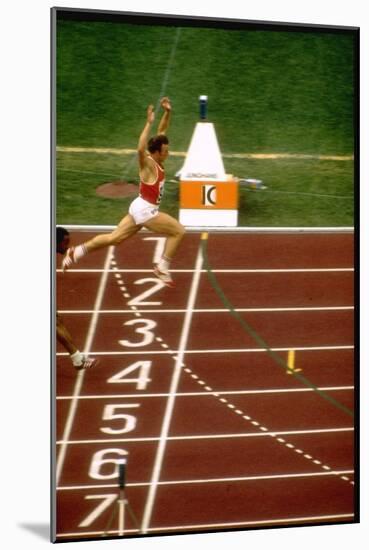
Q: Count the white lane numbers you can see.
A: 7